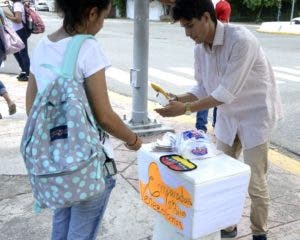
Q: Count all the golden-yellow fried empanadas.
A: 1